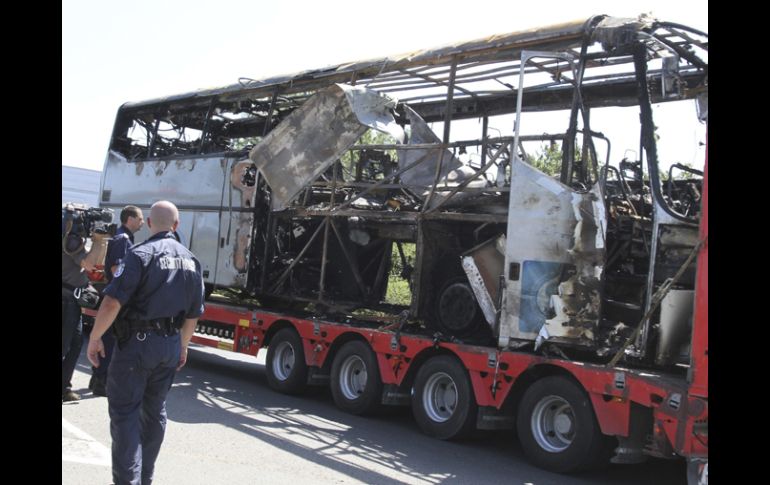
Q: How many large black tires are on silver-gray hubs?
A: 4